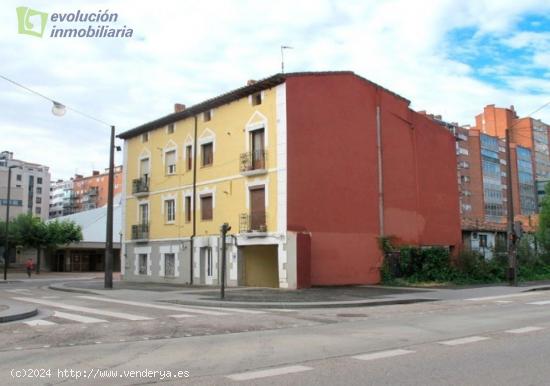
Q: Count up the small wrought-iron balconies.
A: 4